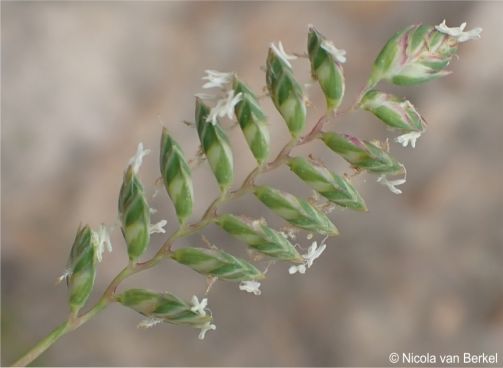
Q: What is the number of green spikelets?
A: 15